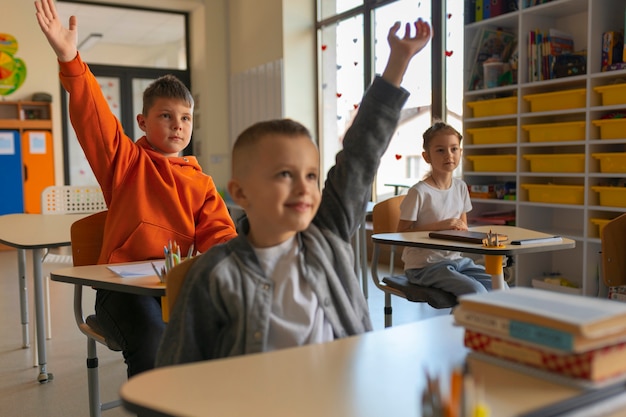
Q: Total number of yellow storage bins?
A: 12